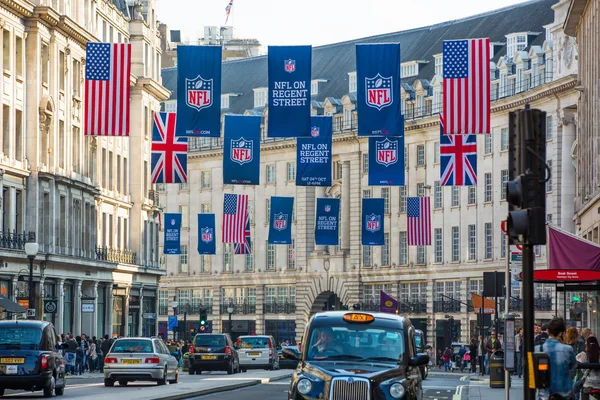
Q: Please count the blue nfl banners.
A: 11